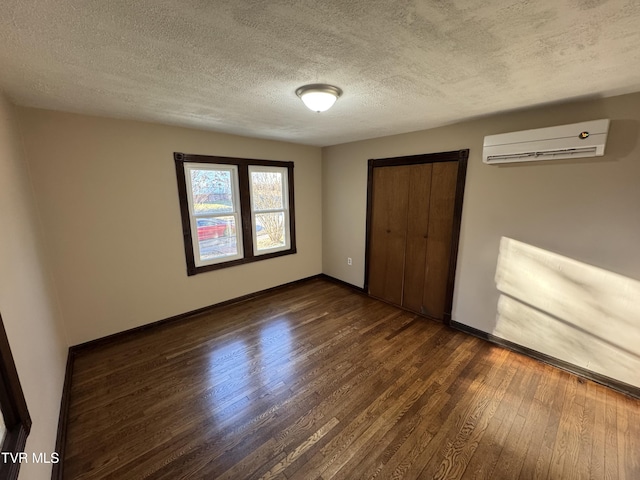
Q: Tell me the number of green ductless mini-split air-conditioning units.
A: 0